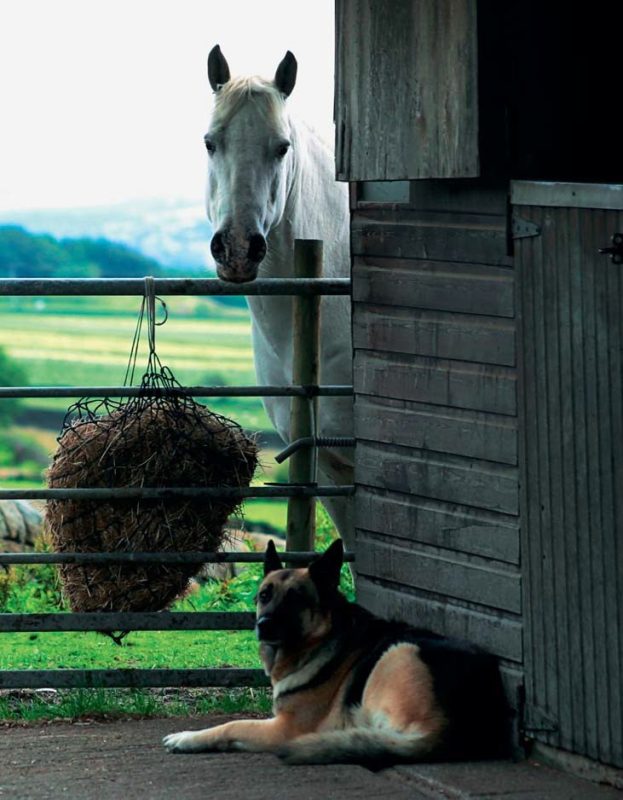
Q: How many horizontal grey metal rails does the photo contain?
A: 6